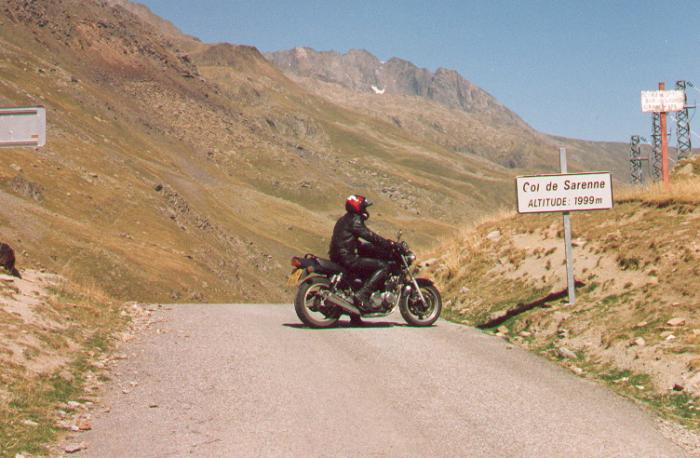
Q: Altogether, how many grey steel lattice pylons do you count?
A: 3